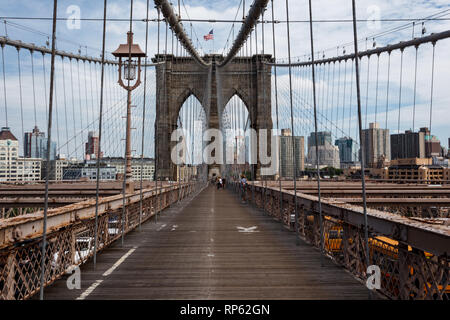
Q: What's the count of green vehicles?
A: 0